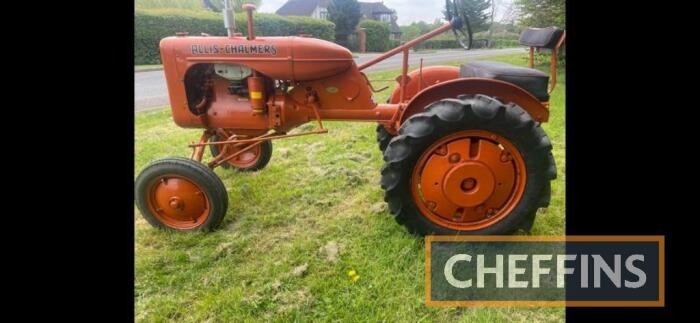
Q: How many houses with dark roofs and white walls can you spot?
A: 2